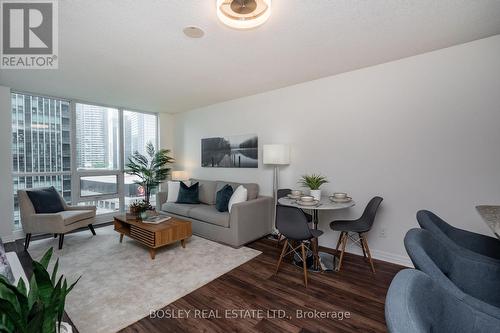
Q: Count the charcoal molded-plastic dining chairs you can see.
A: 3